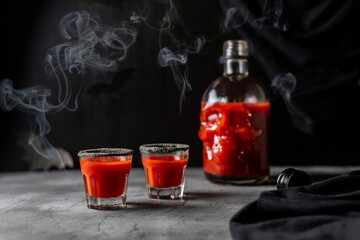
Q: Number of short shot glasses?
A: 2